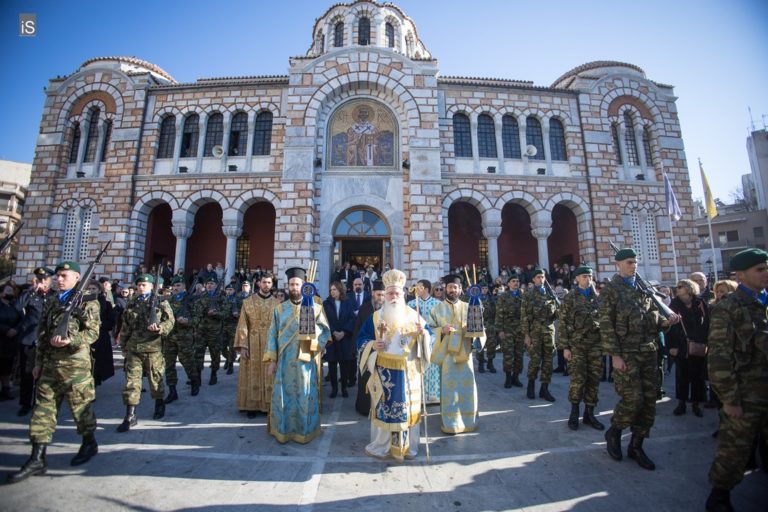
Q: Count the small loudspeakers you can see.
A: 2